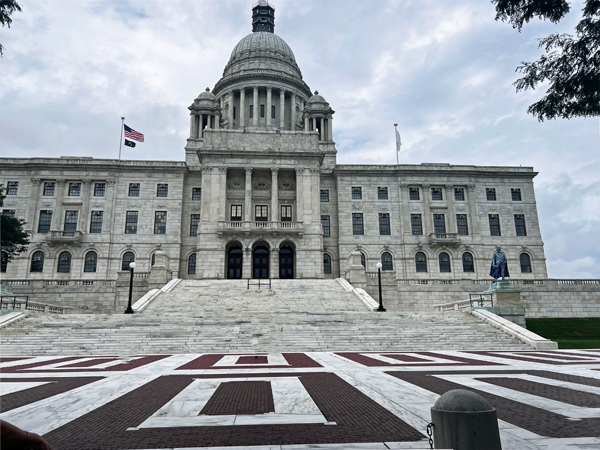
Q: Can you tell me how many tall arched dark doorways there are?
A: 3